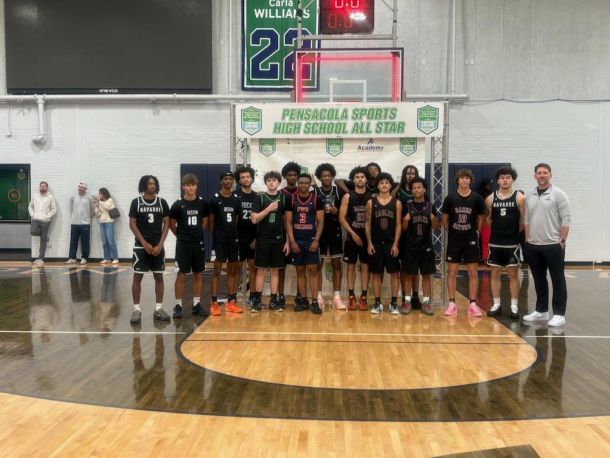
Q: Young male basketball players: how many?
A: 15